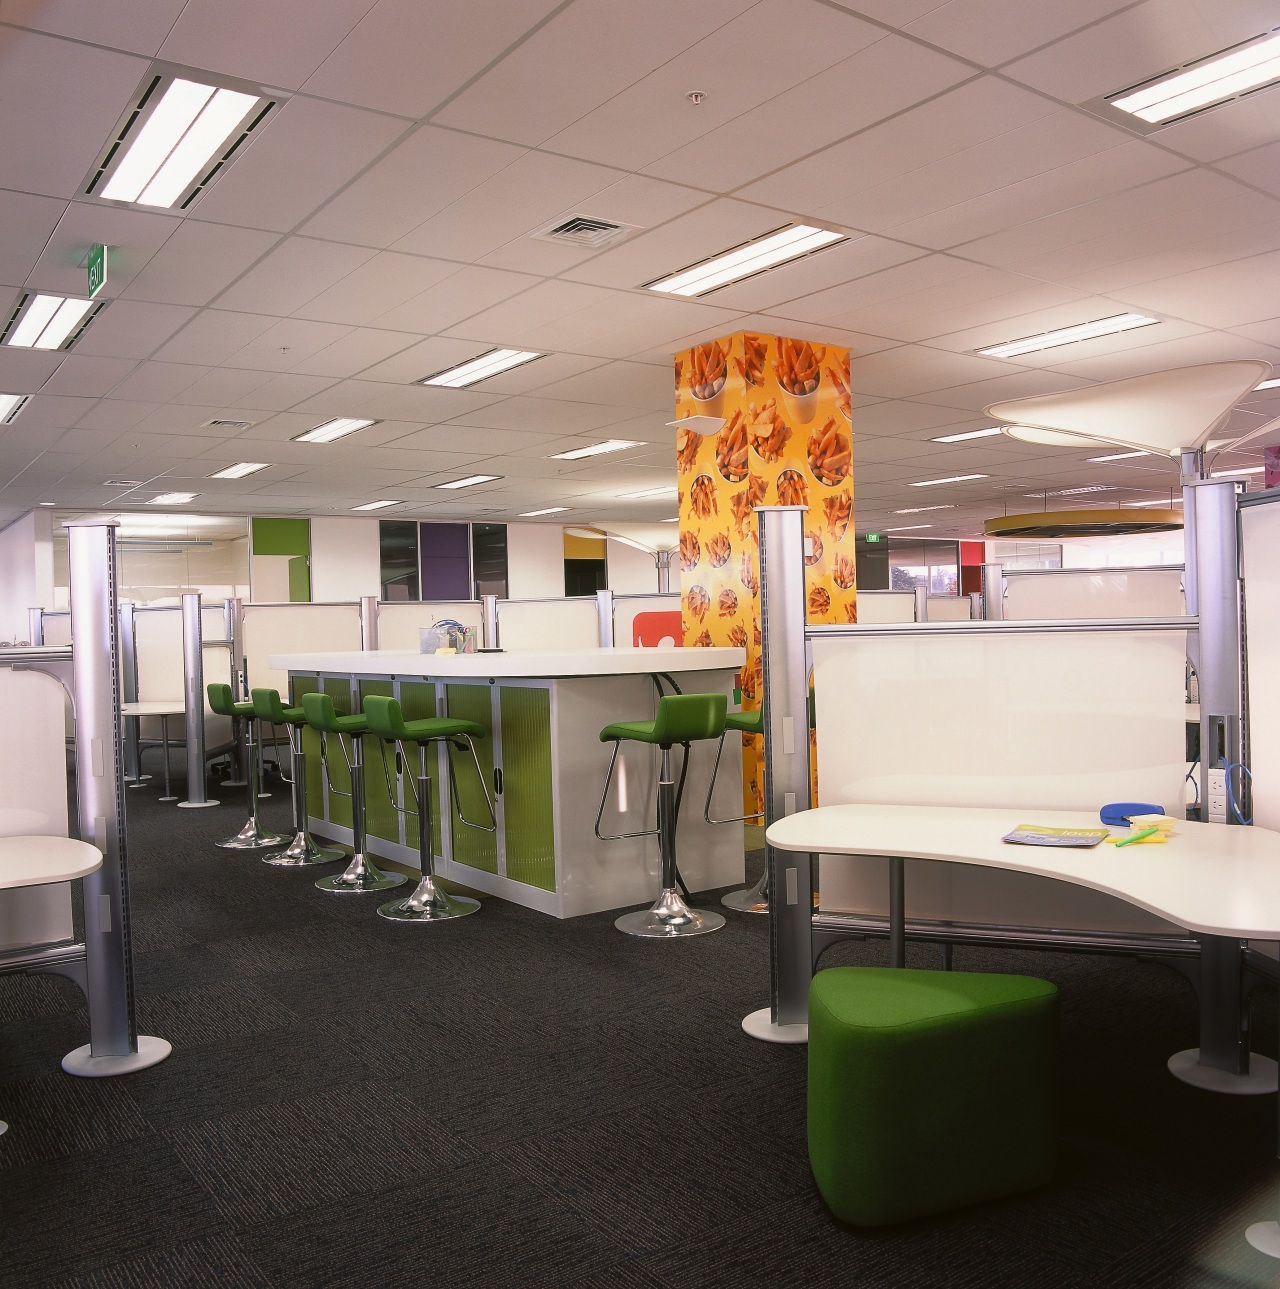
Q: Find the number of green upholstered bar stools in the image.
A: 6